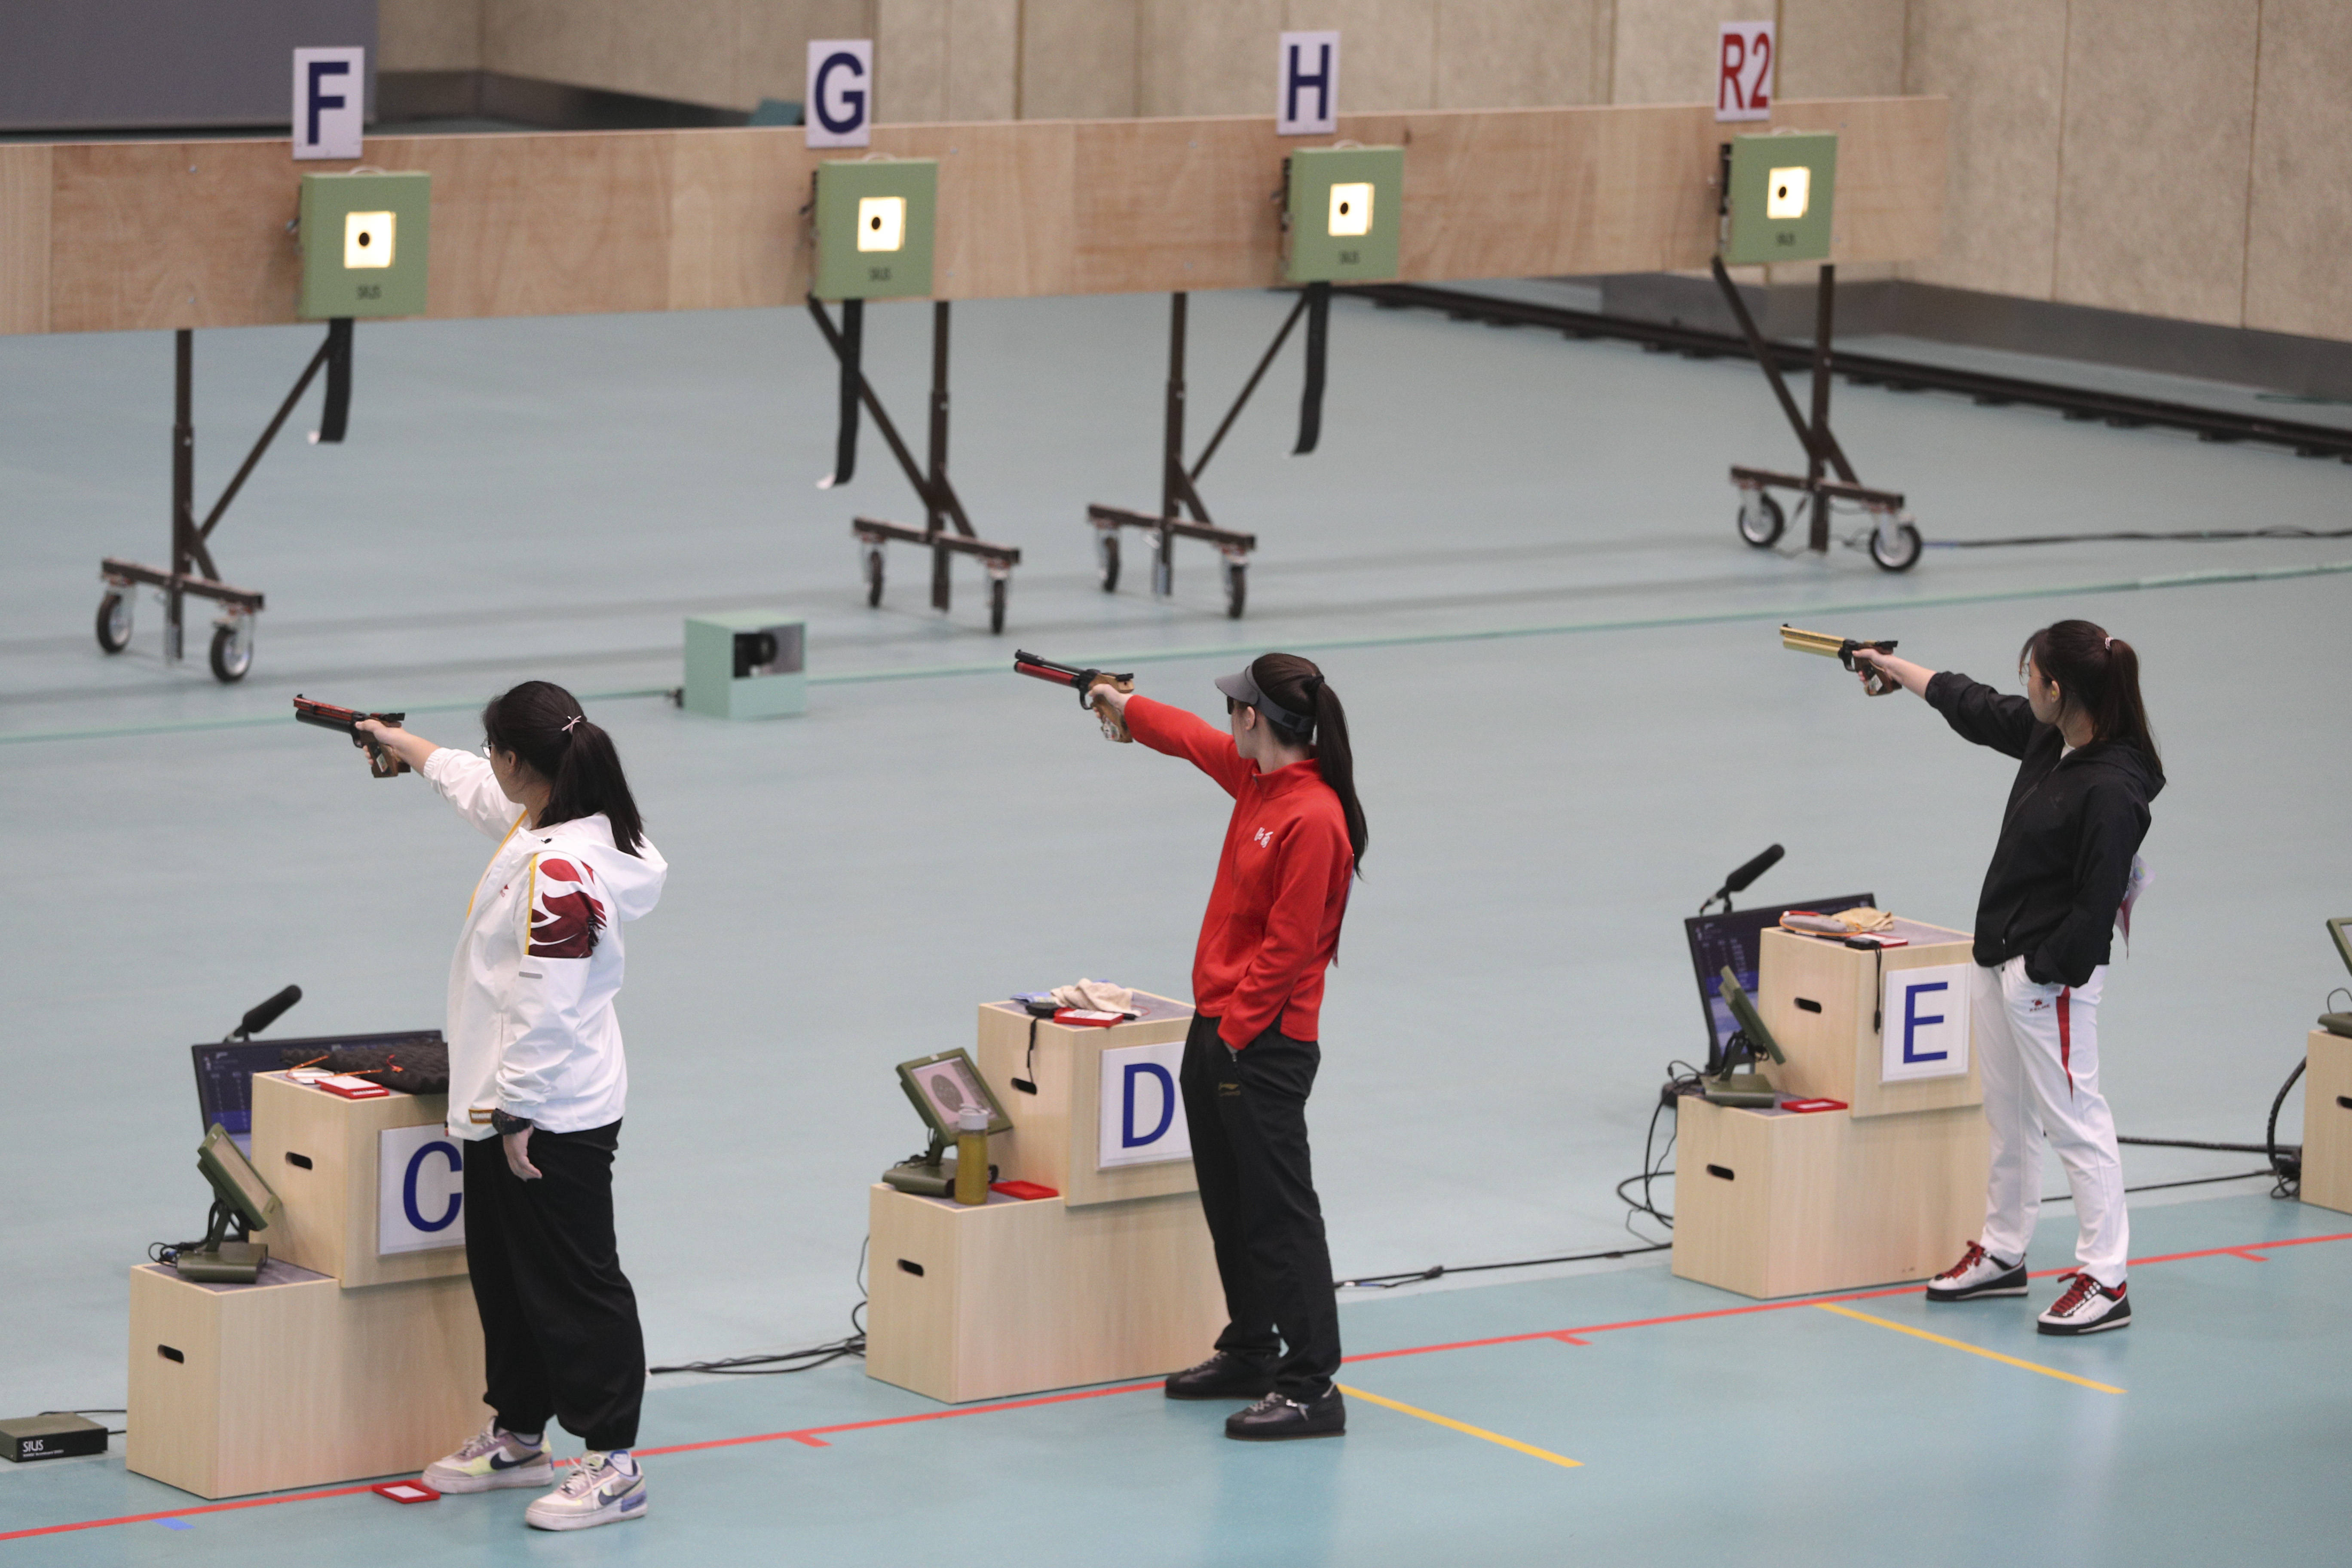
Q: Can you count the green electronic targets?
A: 4